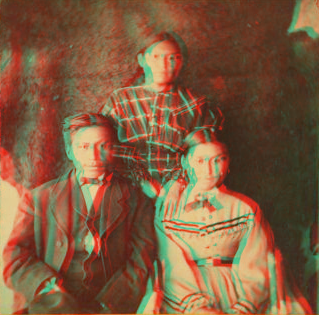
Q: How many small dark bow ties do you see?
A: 1